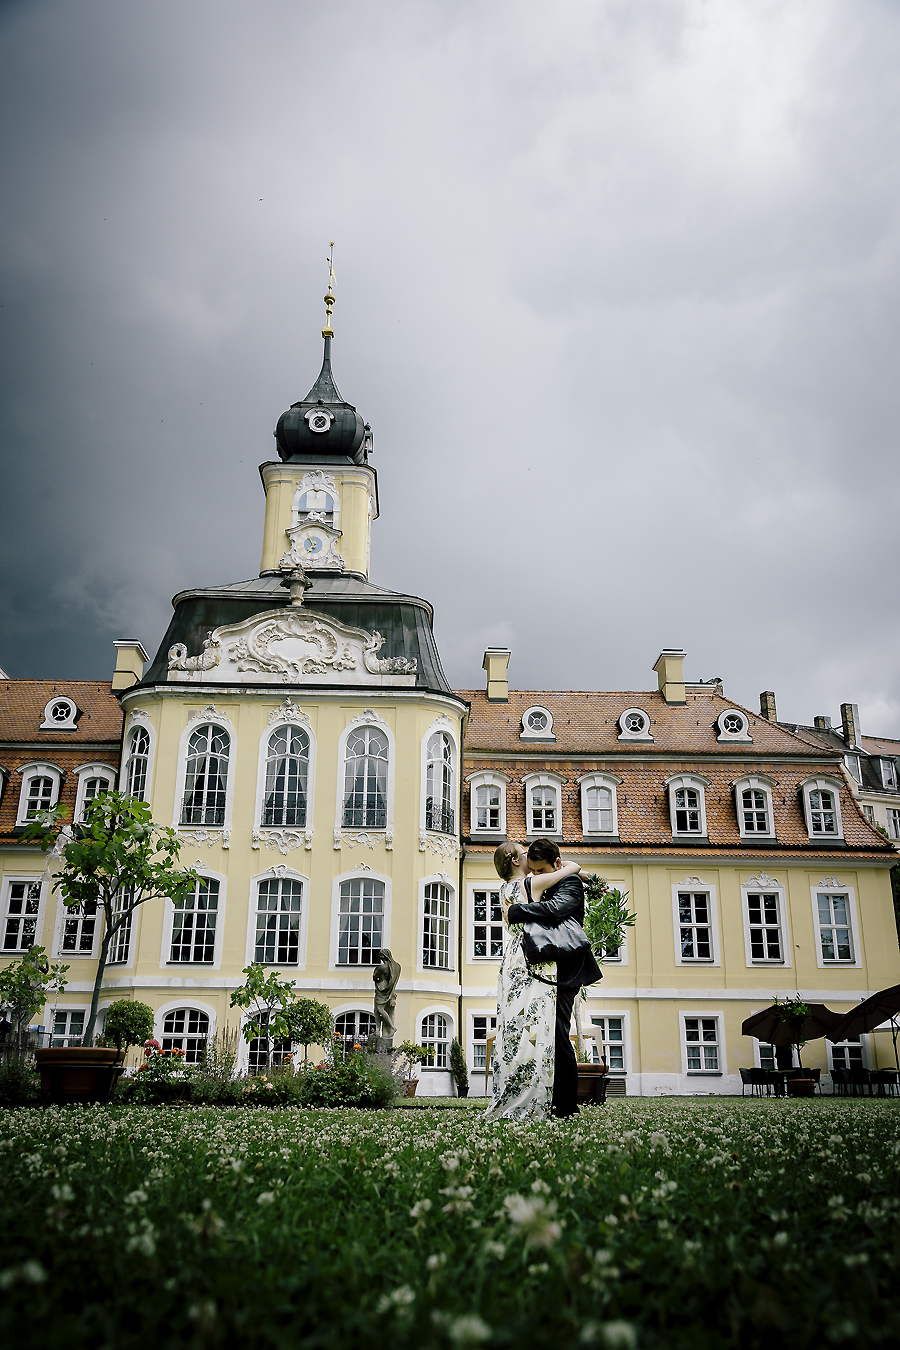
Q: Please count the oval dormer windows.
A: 4